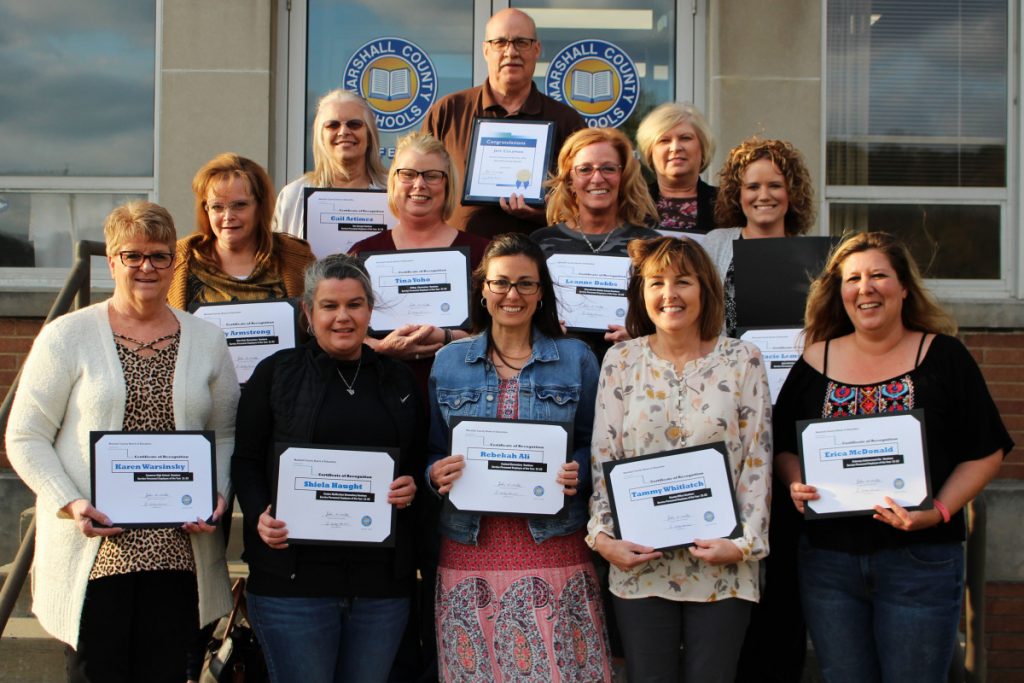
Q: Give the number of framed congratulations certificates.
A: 1